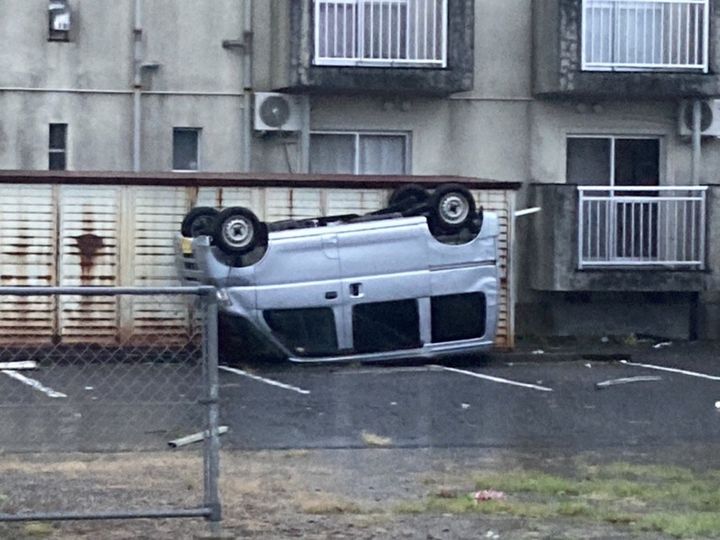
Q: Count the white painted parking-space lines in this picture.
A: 4